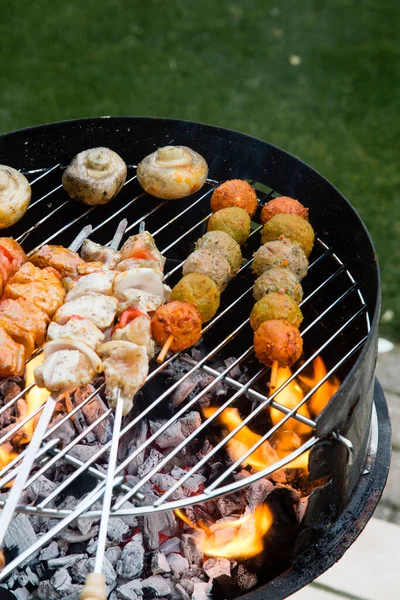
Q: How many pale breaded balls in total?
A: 4